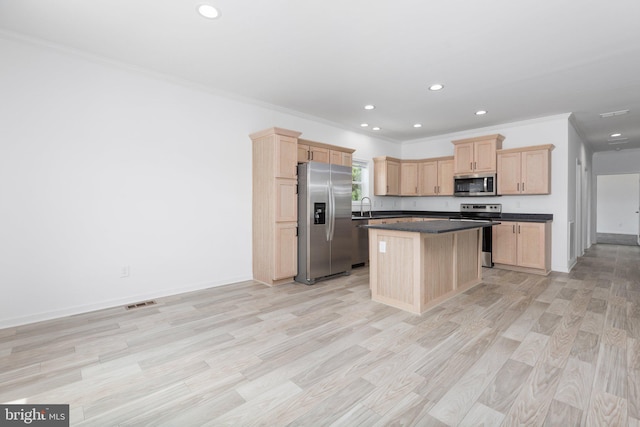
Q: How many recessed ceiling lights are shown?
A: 8